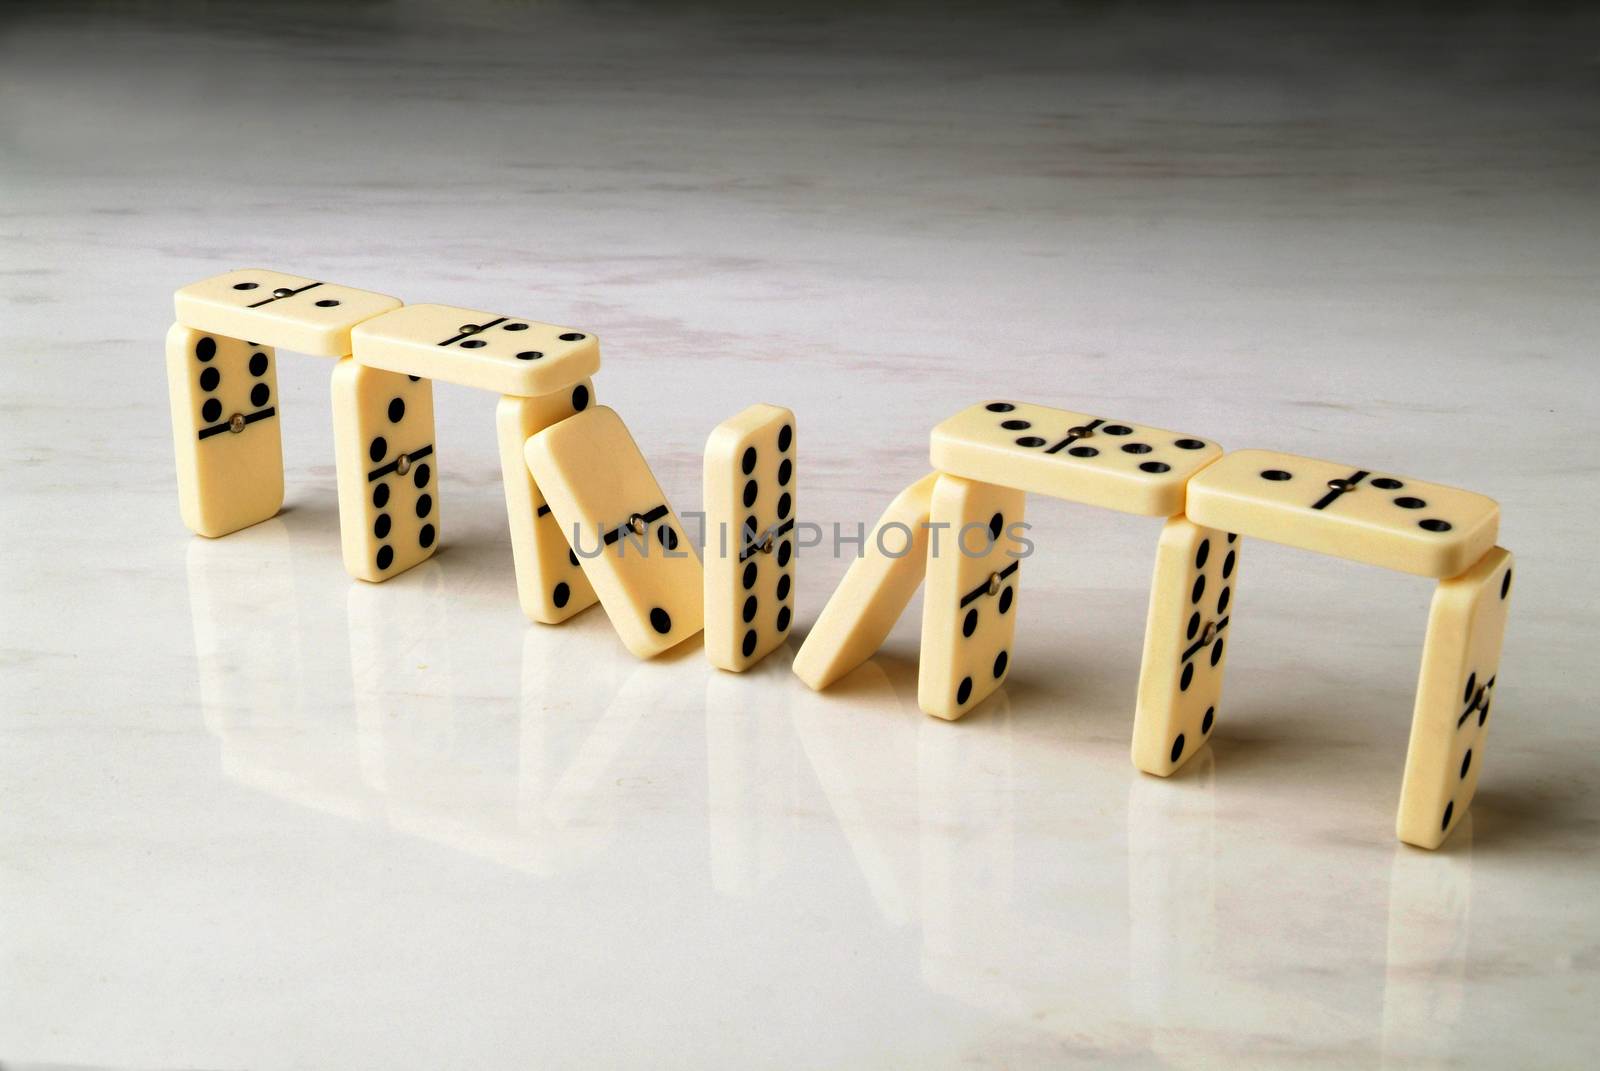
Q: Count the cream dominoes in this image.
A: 13